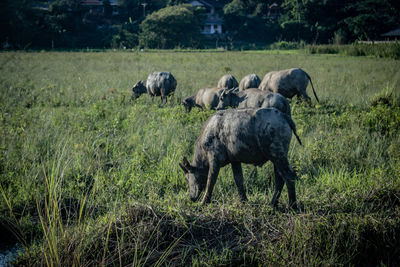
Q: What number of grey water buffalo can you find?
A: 7